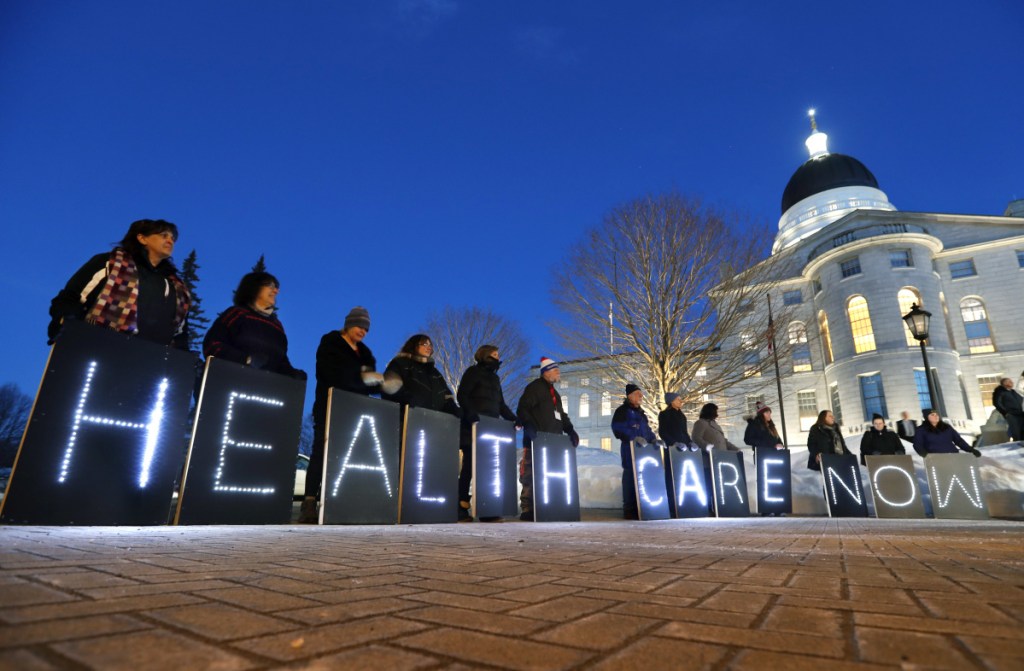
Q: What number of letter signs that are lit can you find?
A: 13